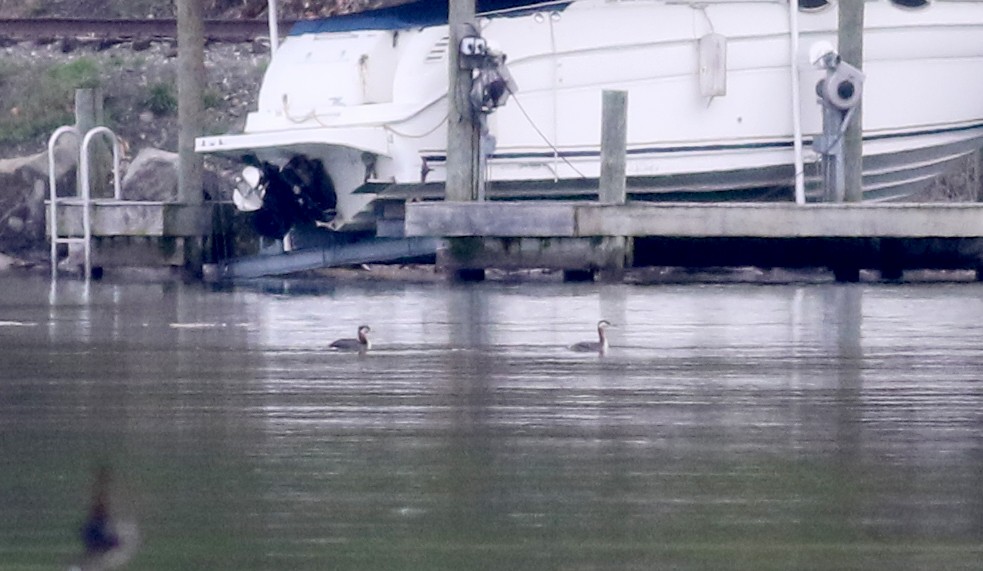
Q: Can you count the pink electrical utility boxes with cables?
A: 0